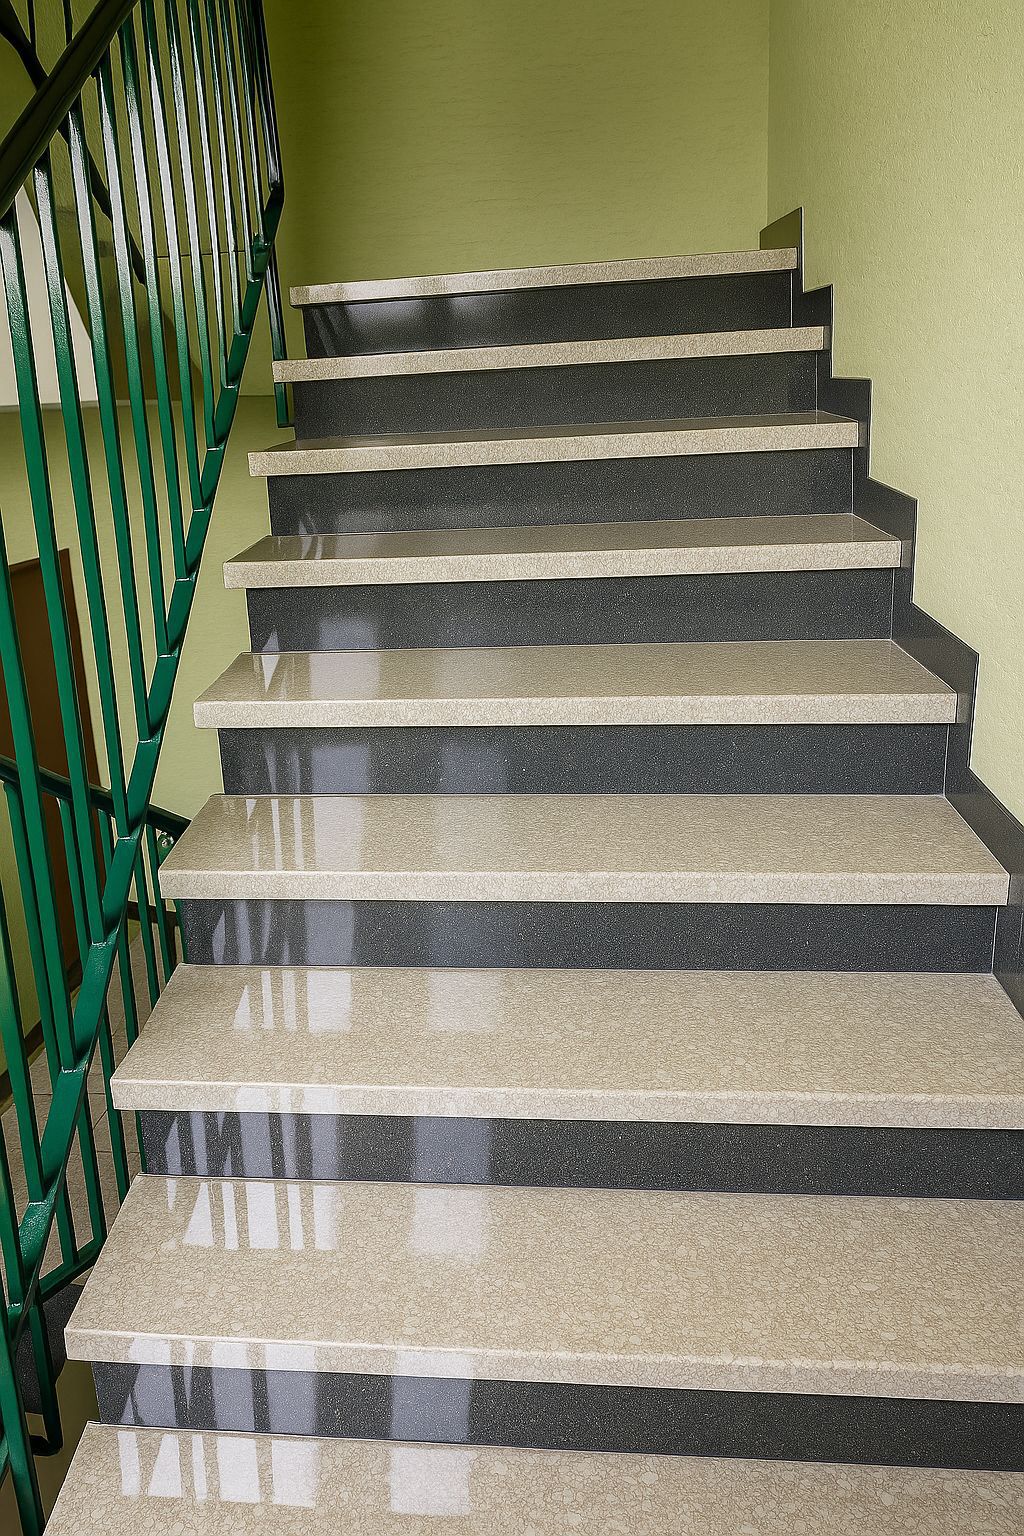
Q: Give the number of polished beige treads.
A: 9